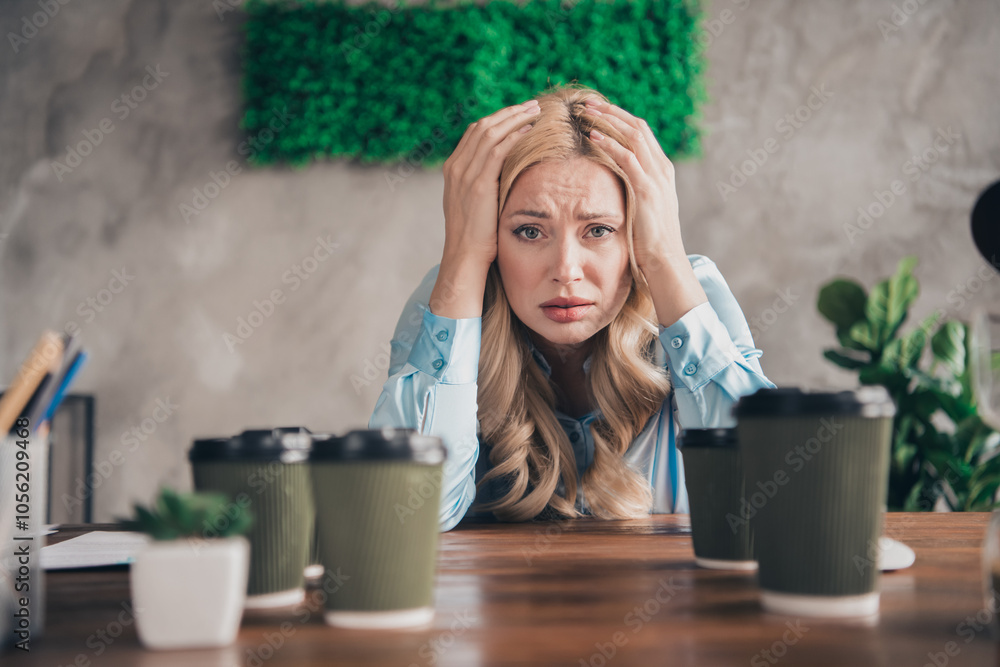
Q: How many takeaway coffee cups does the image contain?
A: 5